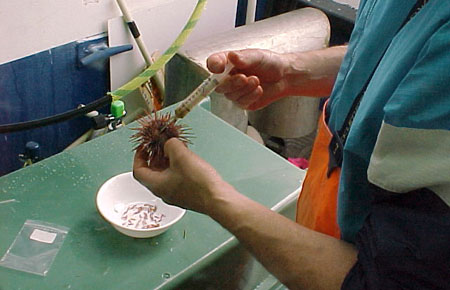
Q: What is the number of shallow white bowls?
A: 1